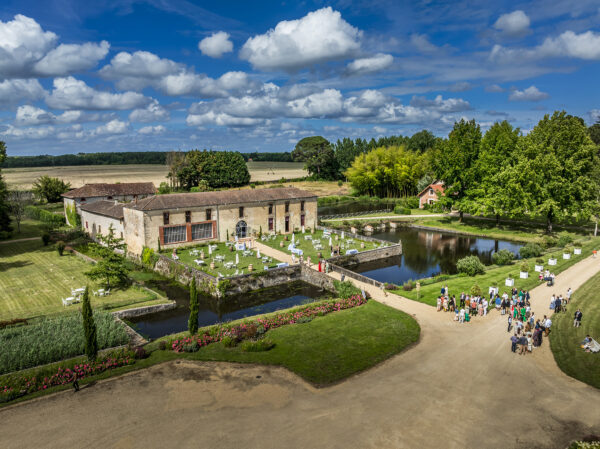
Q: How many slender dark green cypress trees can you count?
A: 2